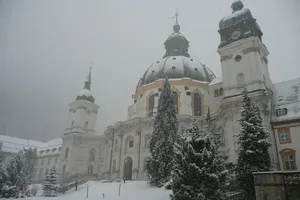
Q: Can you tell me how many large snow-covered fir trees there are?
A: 3